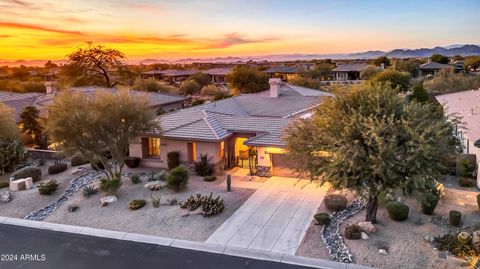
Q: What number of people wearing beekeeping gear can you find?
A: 0